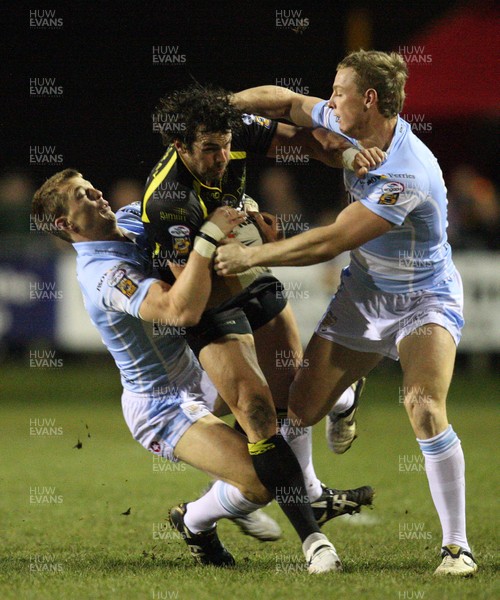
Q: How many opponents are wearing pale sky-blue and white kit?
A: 2